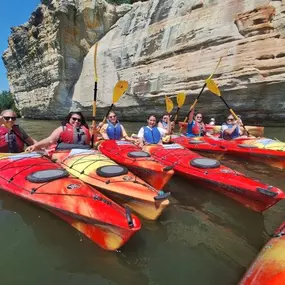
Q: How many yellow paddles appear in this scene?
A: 6